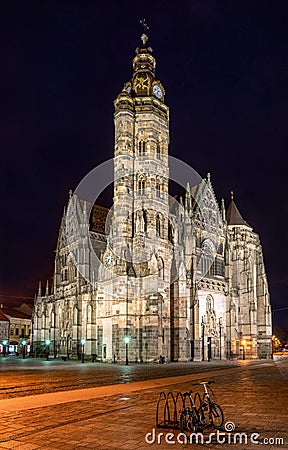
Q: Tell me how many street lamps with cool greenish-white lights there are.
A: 5